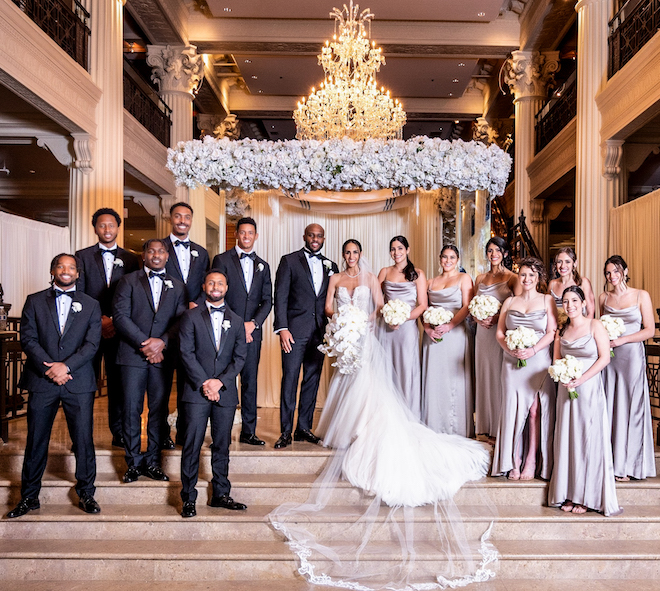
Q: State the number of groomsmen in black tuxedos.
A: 6